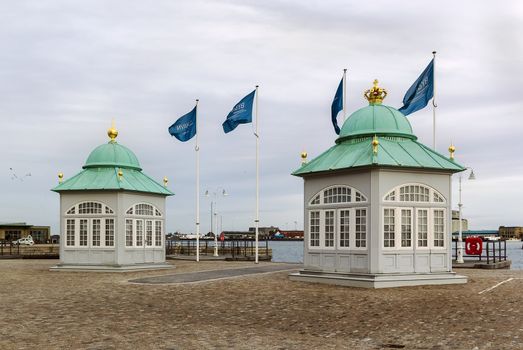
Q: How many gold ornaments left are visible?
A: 4